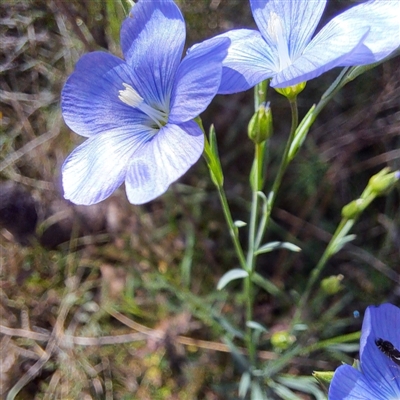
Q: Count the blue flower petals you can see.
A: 11